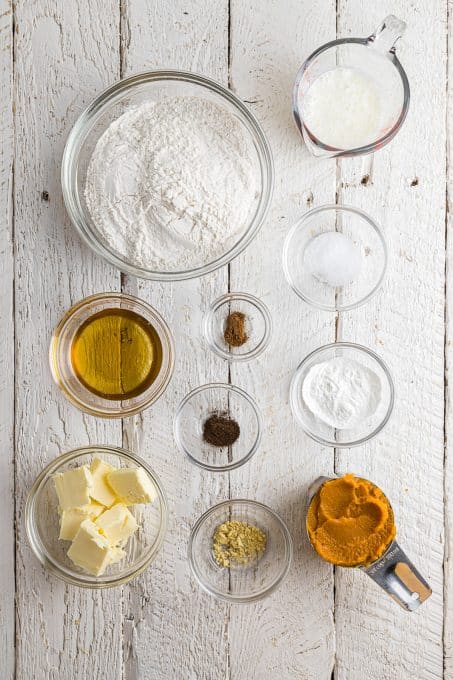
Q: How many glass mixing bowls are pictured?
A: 8